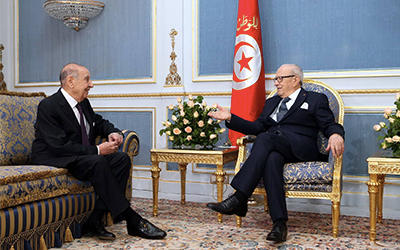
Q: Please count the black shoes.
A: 4